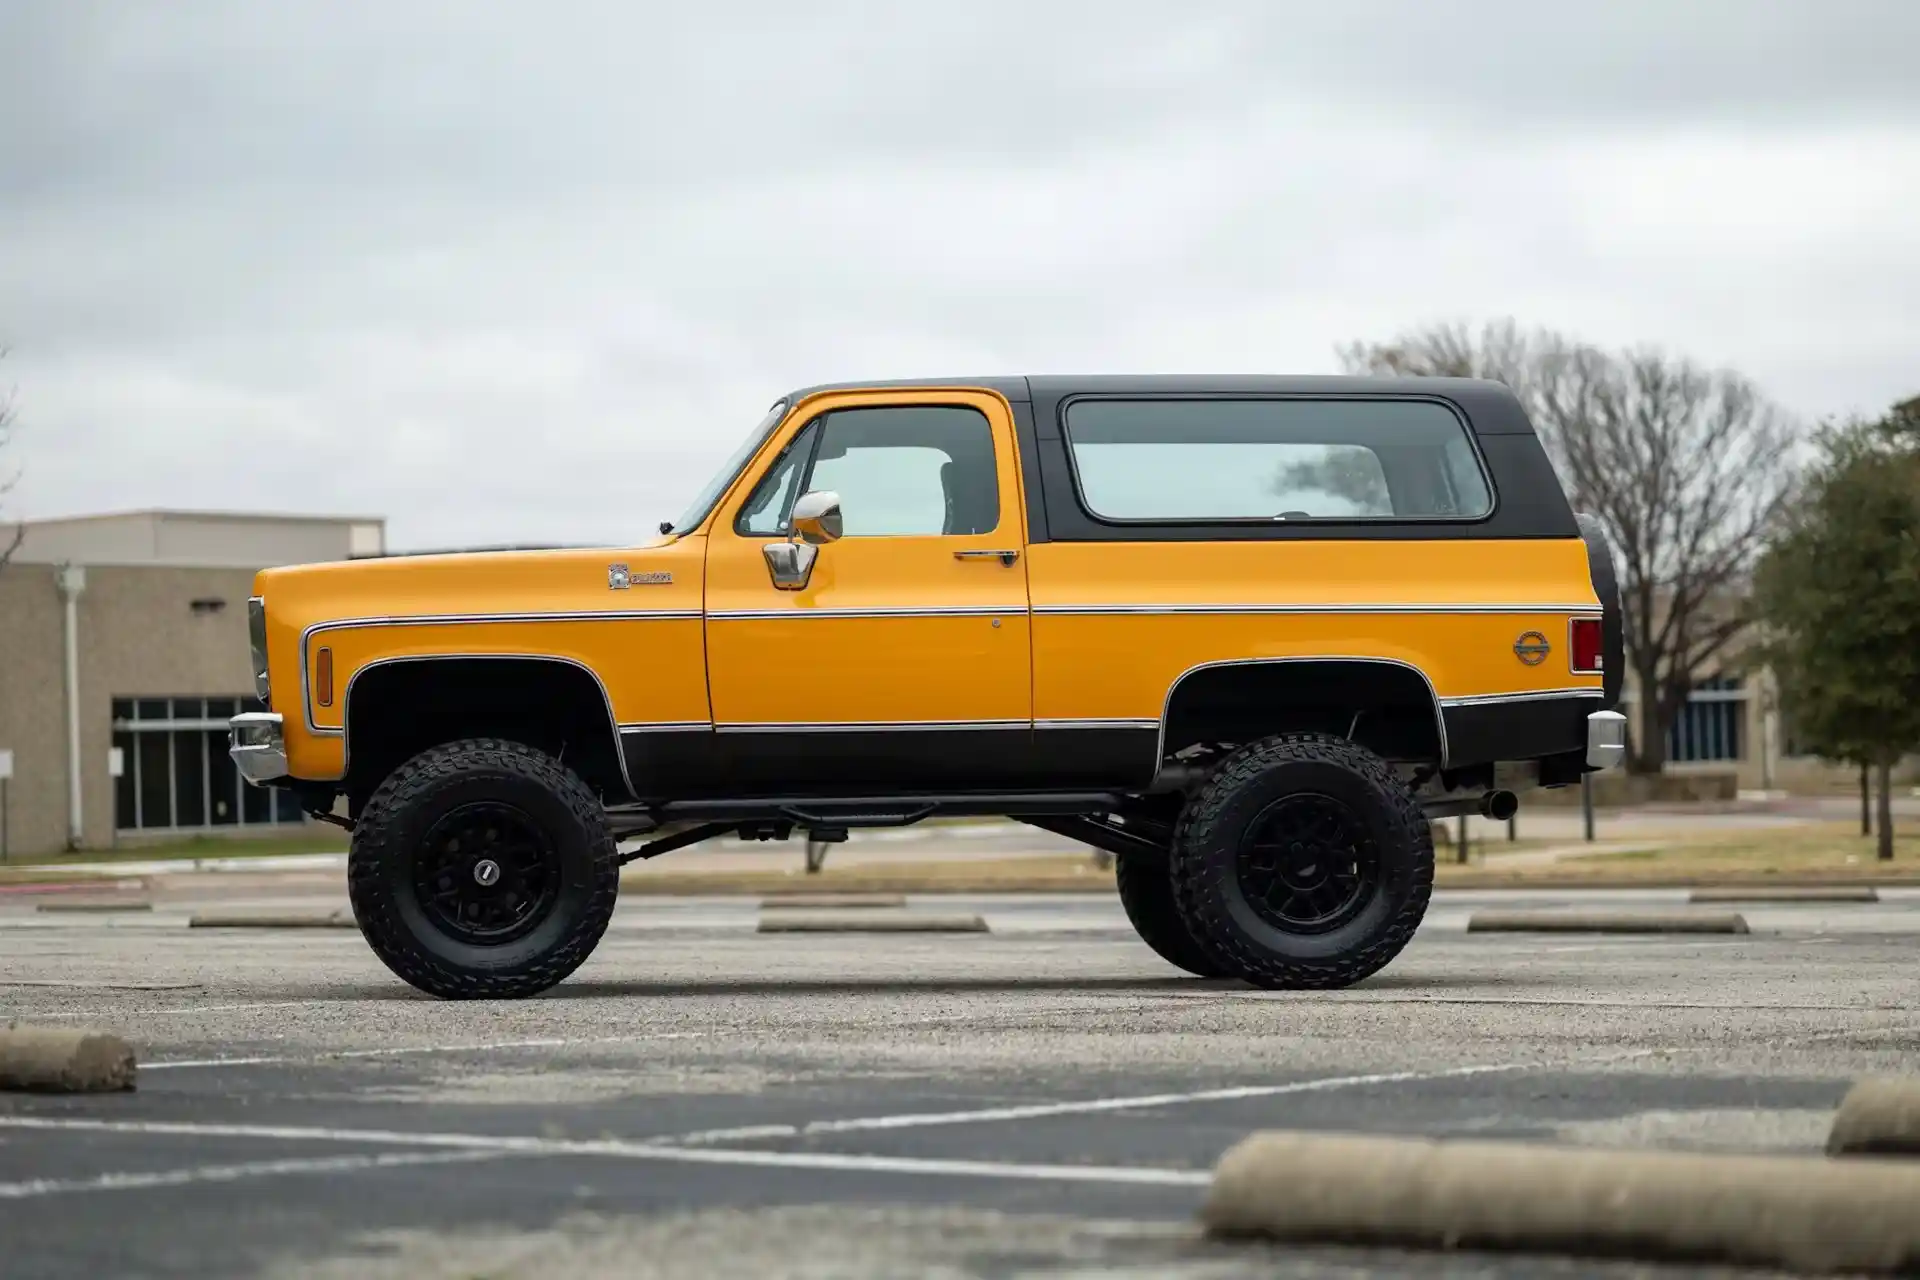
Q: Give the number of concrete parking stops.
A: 9